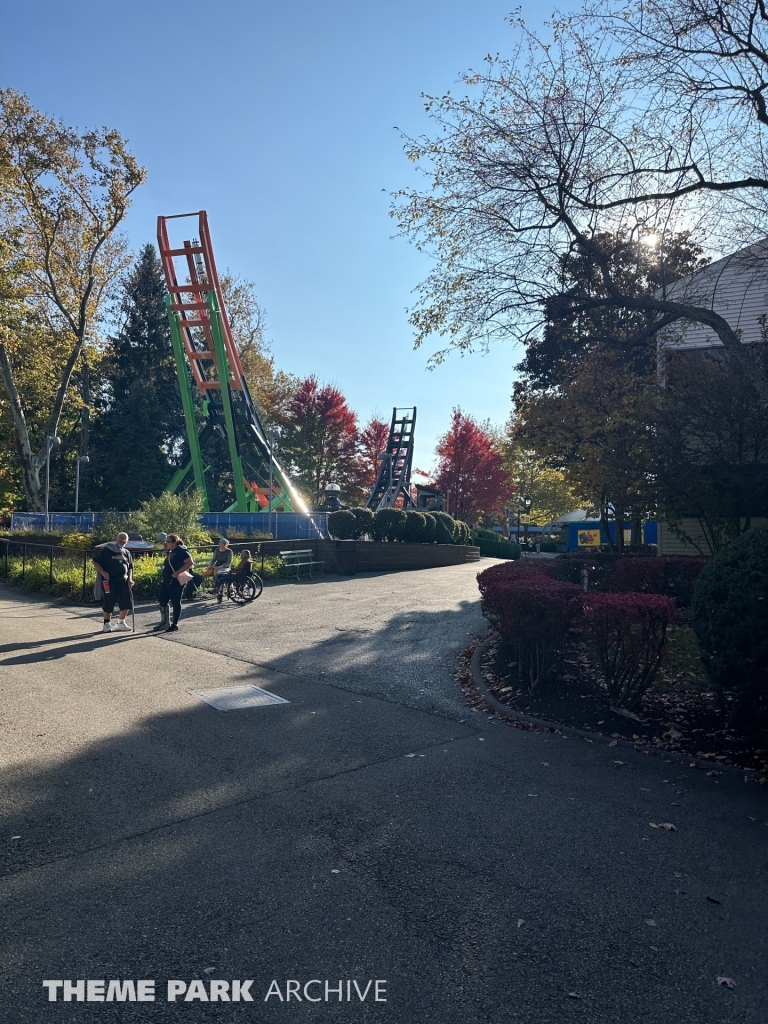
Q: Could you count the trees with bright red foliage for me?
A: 3